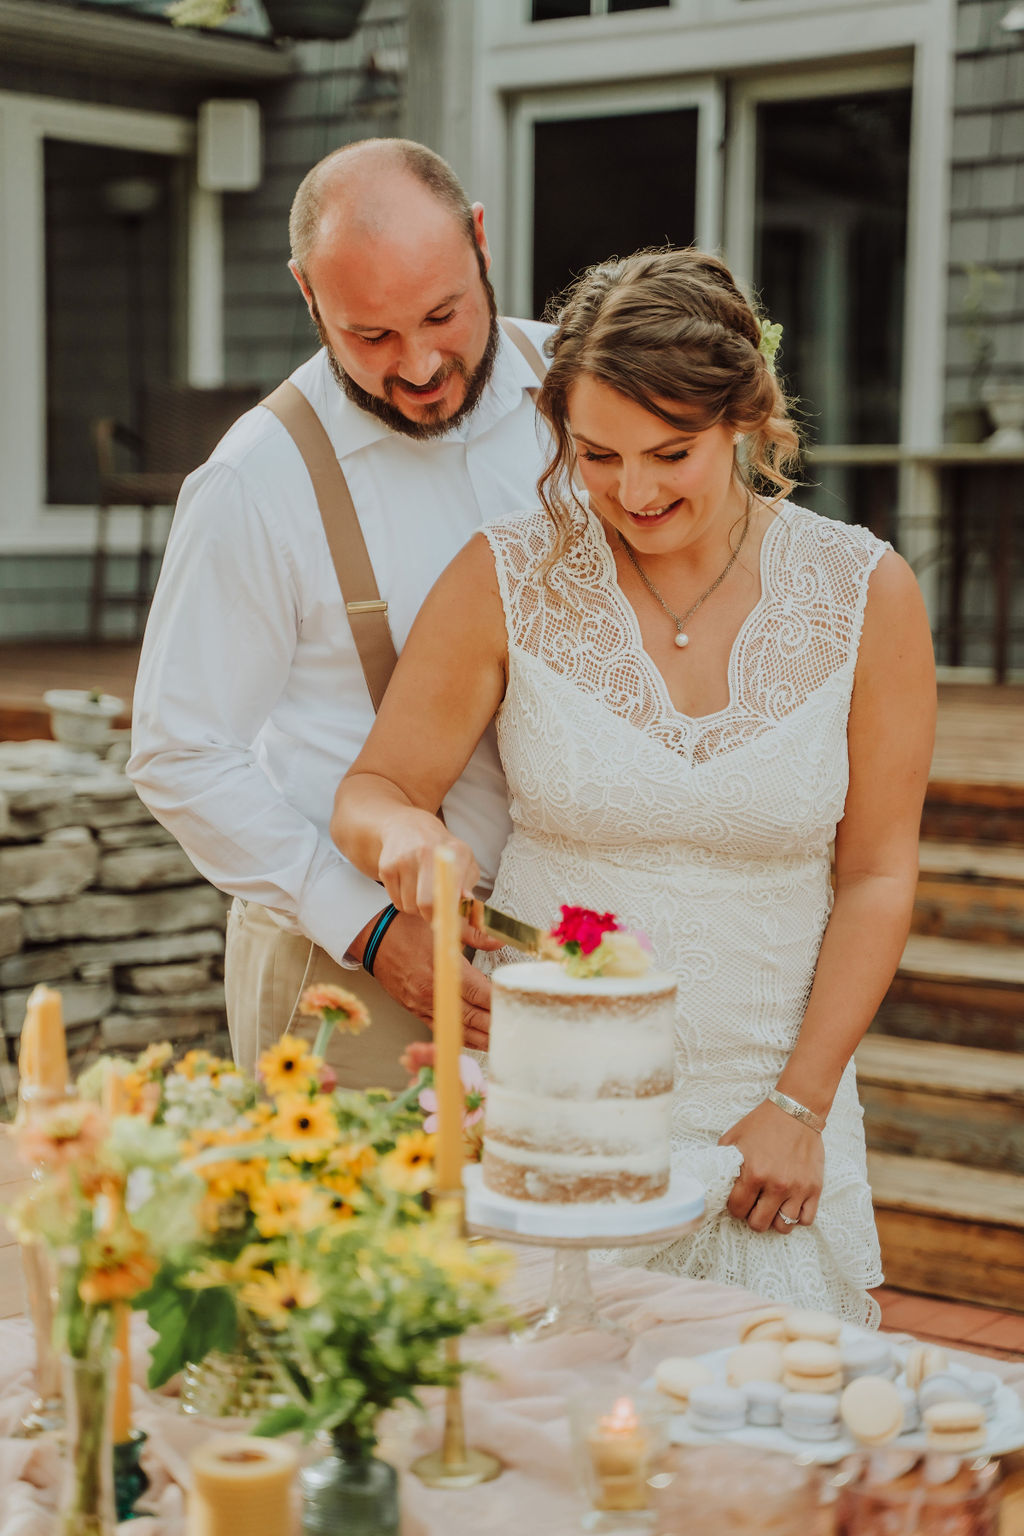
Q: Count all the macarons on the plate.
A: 15